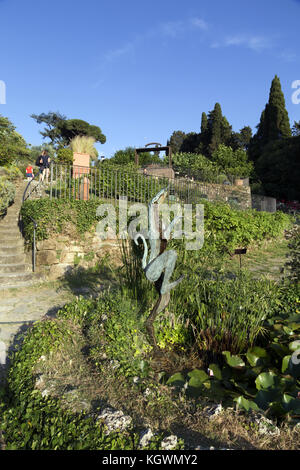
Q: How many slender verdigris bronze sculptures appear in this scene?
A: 1